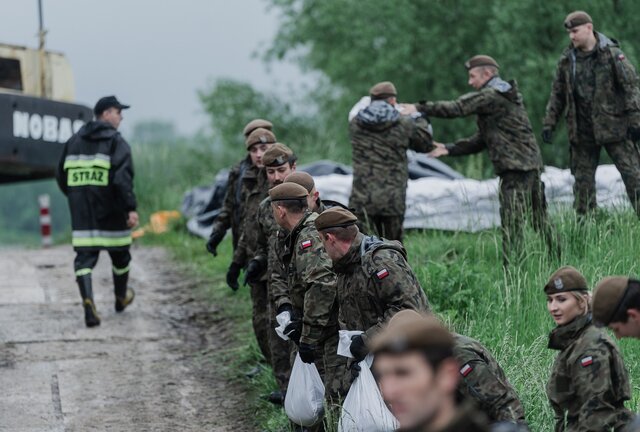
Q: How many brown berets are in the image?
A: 13